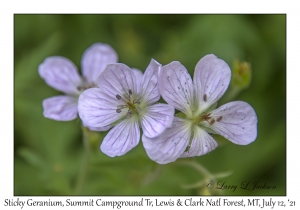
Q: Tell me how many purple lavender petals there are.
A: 15